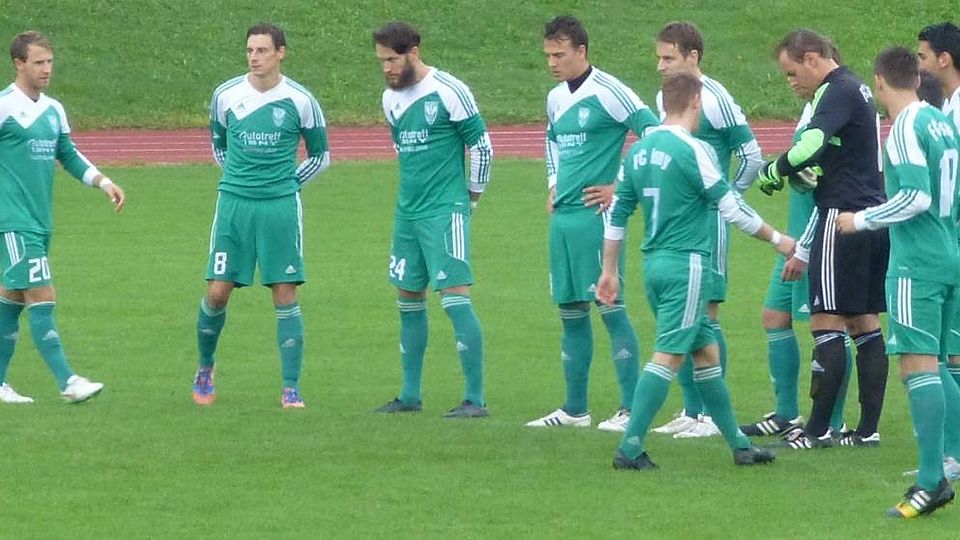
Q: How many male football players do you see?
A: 11